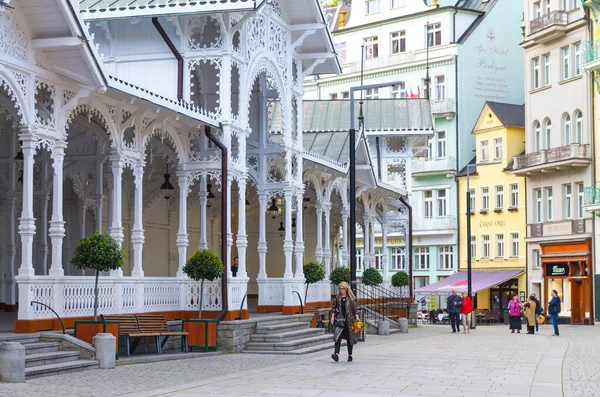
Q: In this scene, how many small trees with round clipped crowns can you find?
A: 6